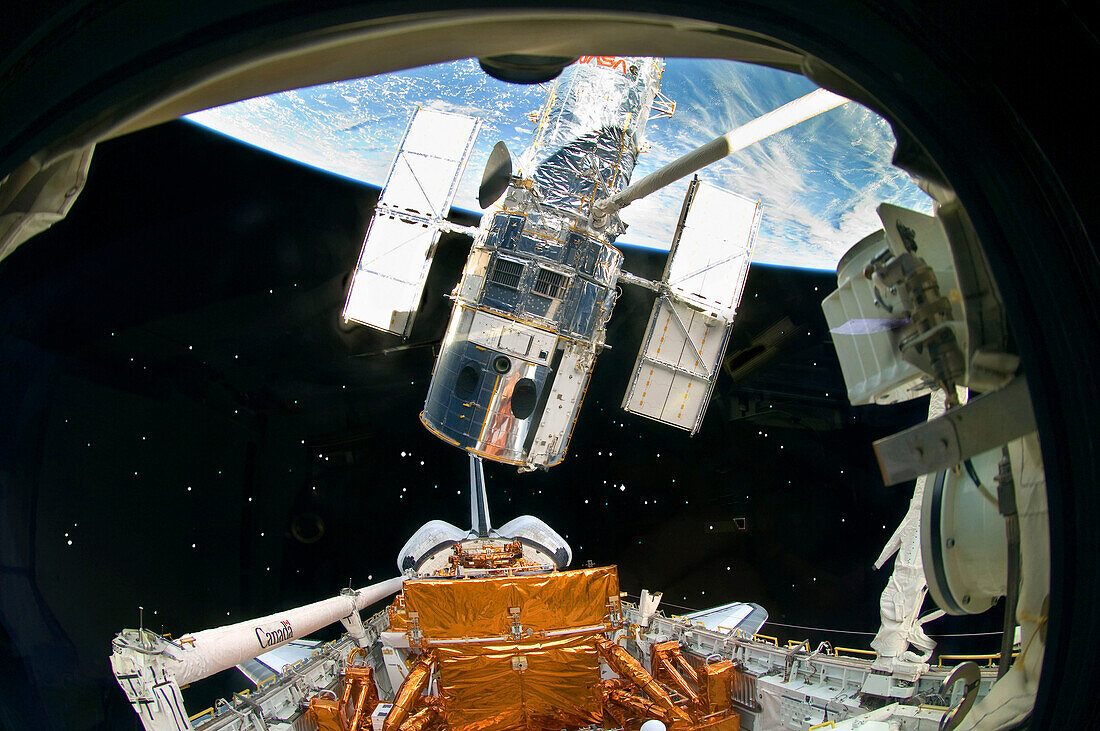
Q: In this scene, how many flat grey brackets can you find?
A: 1